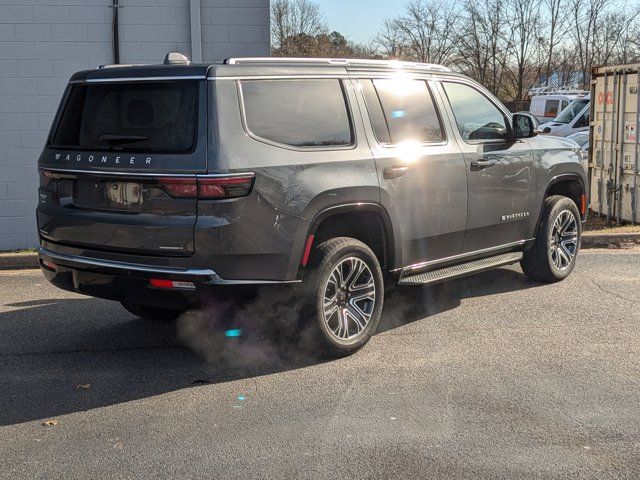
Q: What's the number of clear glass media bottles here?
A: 0